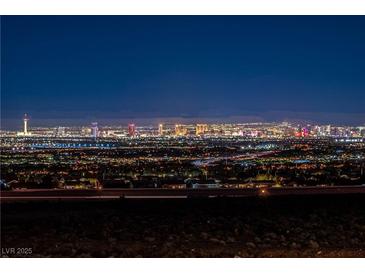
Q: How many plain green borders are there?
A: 0